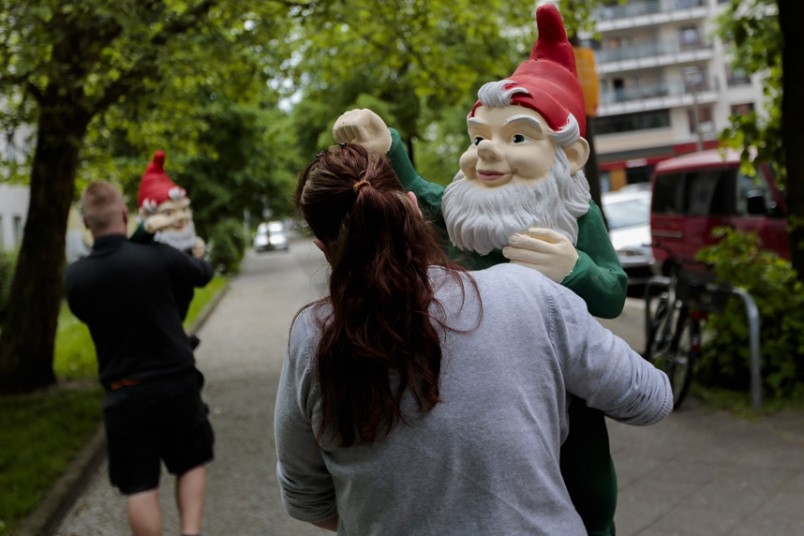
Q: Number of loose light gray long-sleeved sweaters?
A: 1